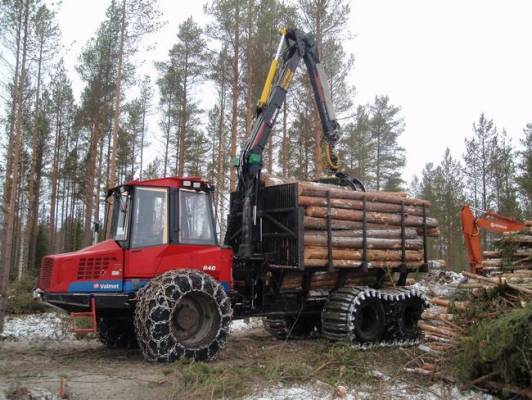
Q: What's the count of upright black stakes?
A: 4